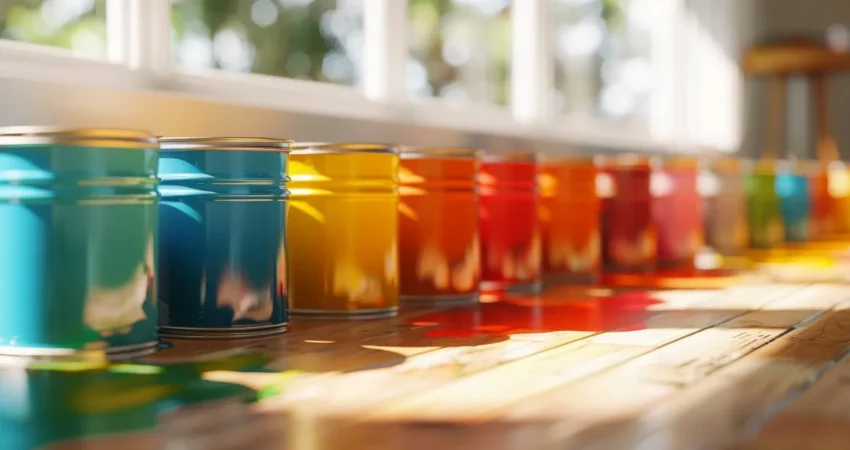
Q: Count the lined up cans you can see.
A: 13